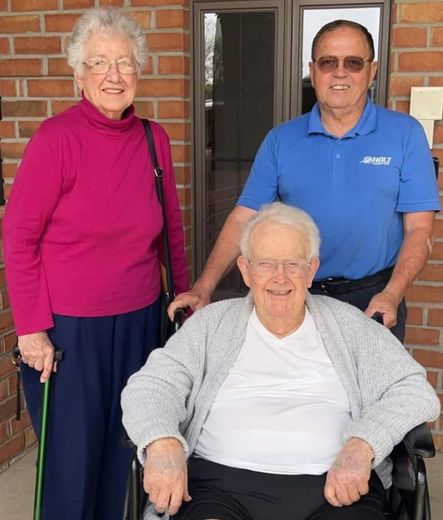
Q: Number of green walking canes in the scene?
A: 1